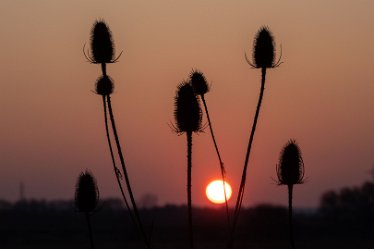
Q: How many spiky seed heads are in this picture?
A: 7